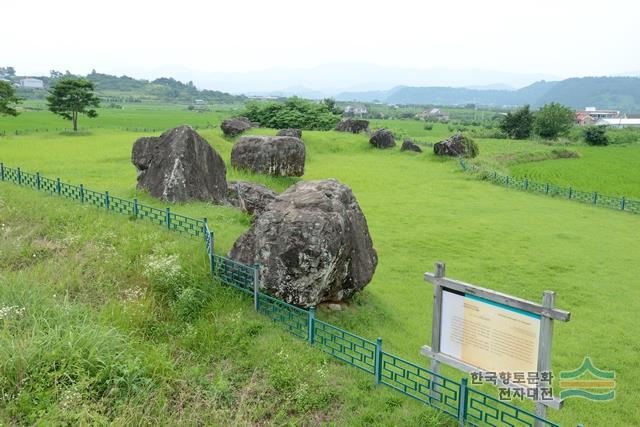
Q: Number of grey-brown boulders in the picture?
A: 10